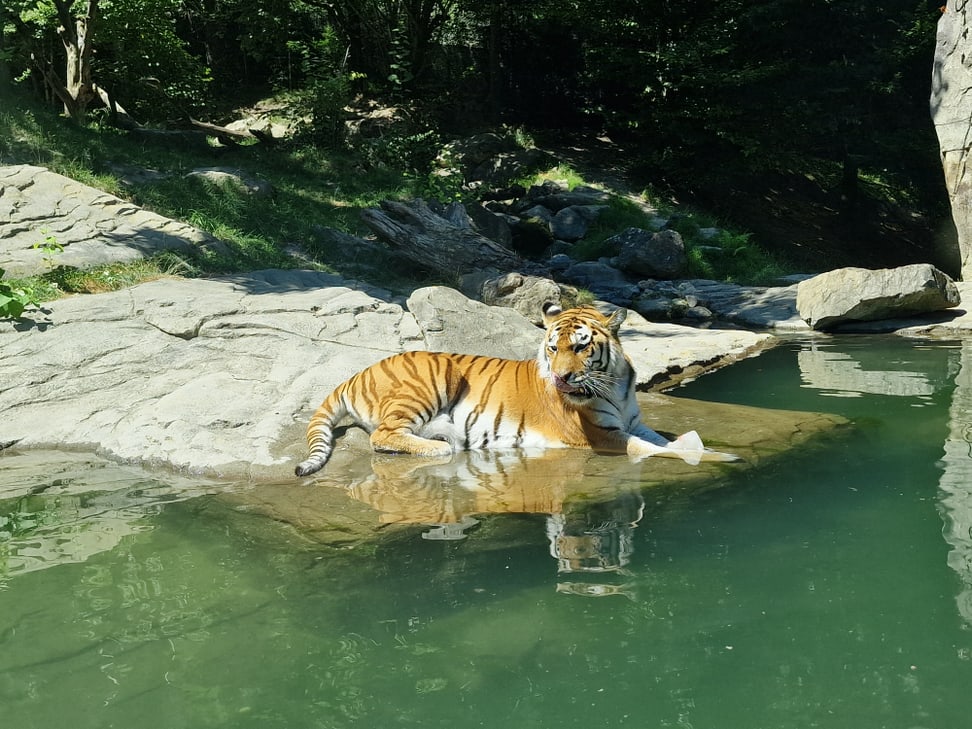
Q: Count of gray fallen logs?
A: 1